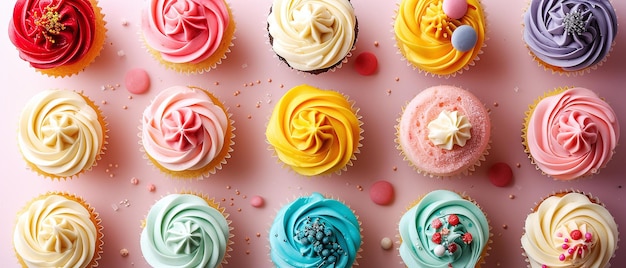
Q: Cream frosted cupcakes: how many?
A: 4